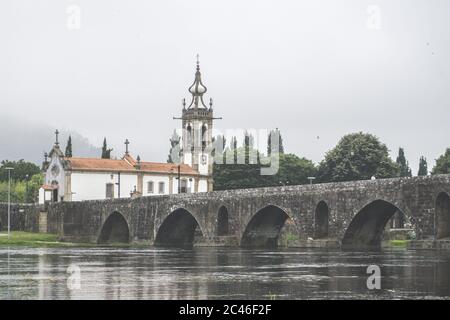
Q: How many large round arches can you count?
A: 4